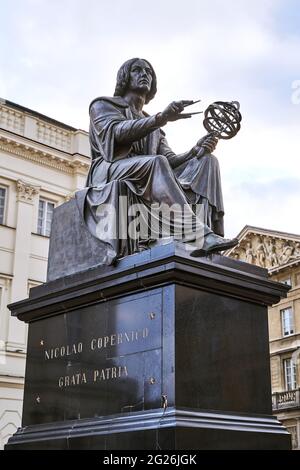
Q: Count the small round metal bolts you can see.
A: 4